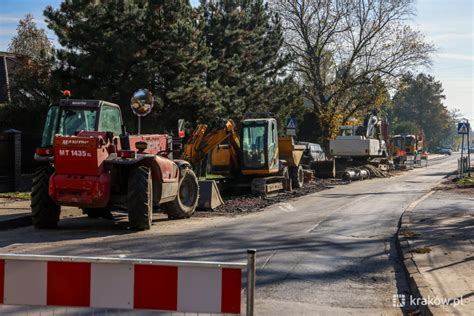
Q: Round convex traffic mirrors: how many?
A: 1